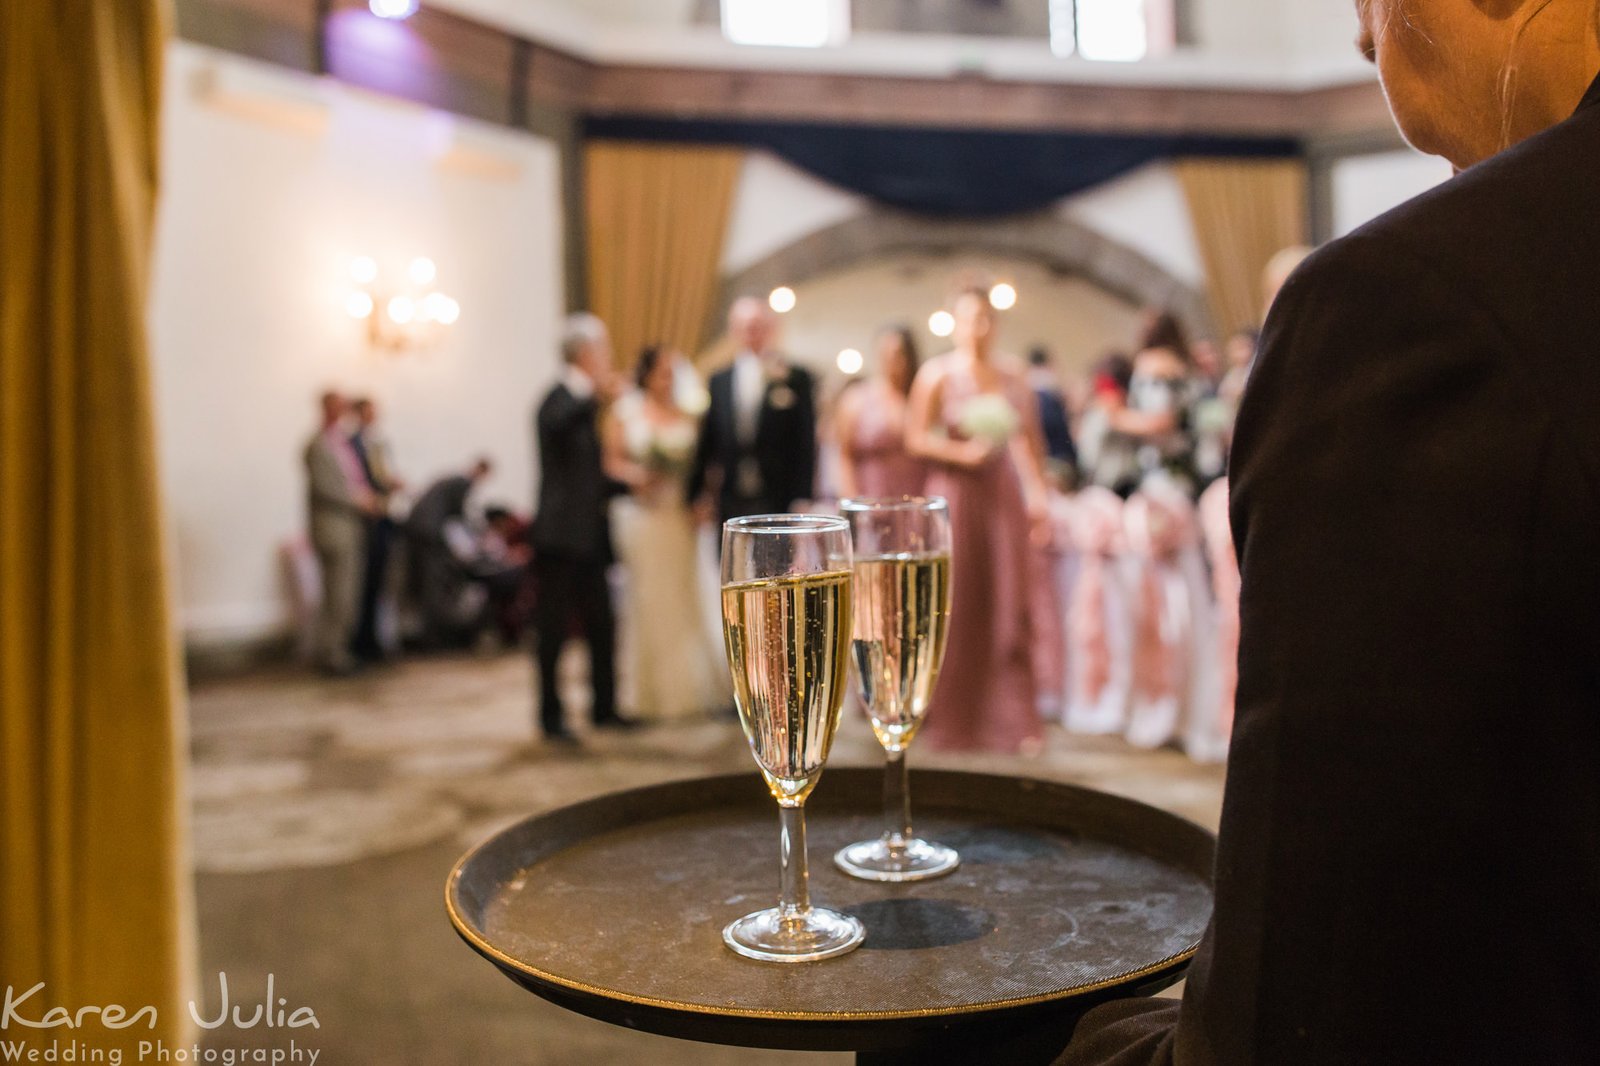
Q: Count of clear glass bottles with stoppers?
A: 0